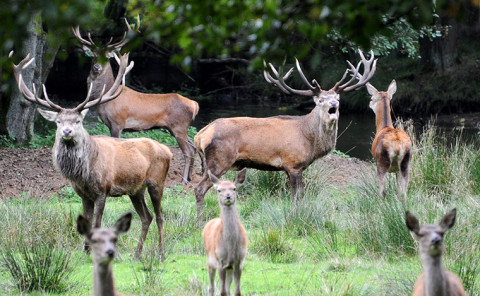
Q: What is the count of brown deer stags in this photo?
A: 3